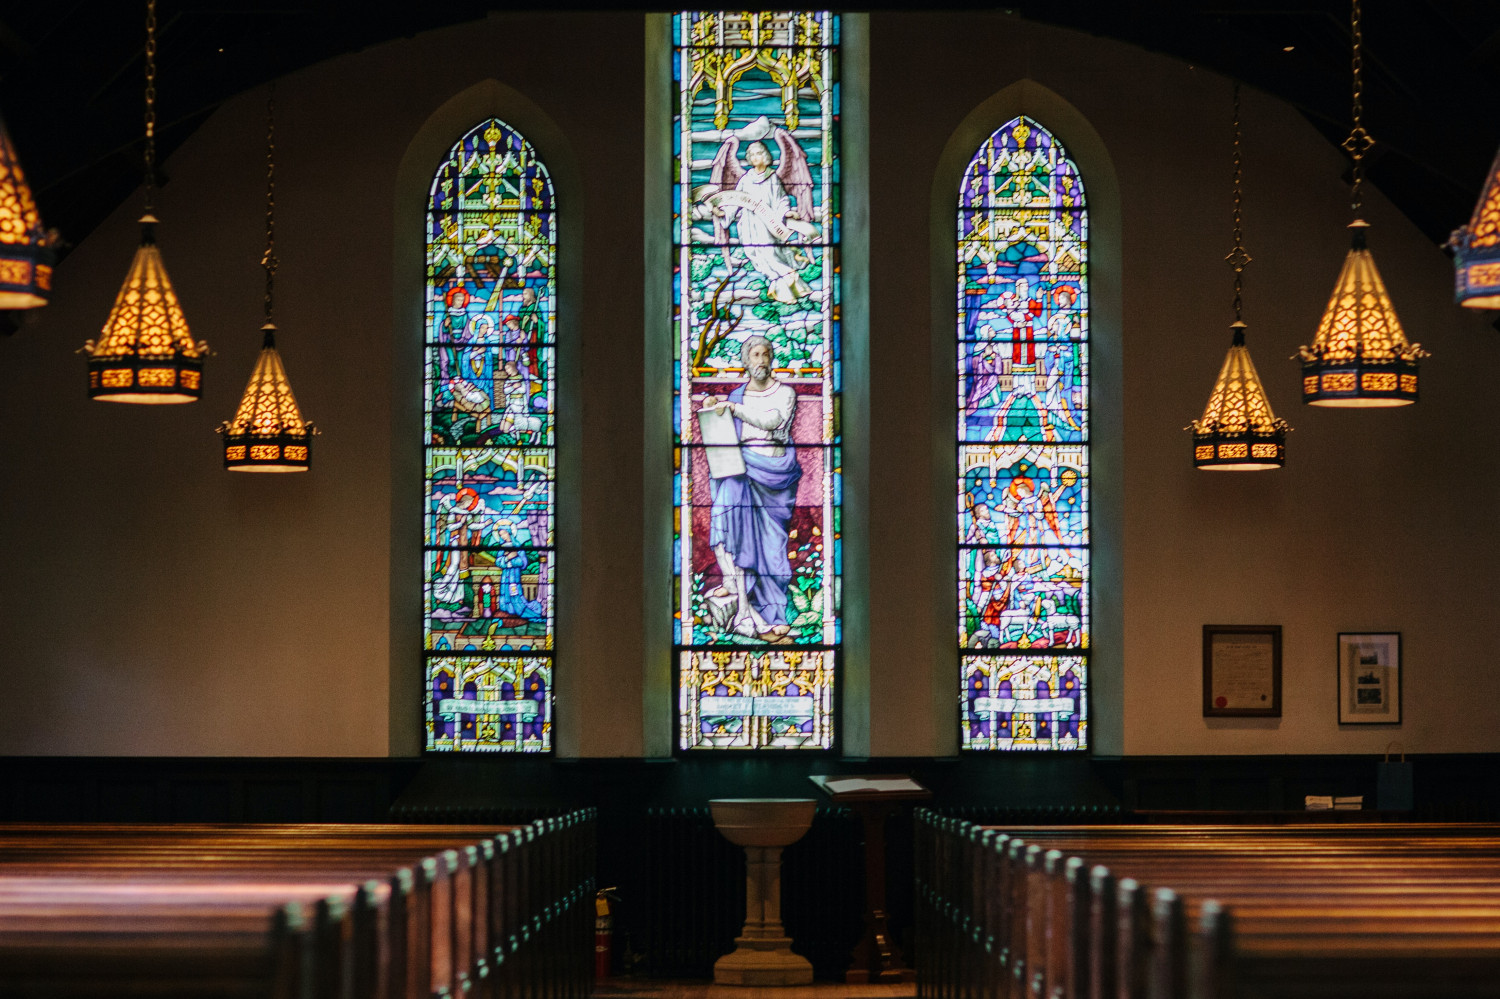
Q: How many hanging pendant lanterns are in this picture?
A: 6